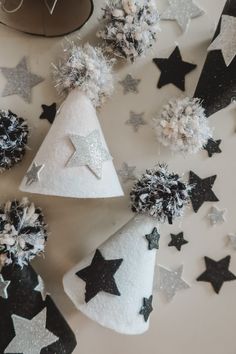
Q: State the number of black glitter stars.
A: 9